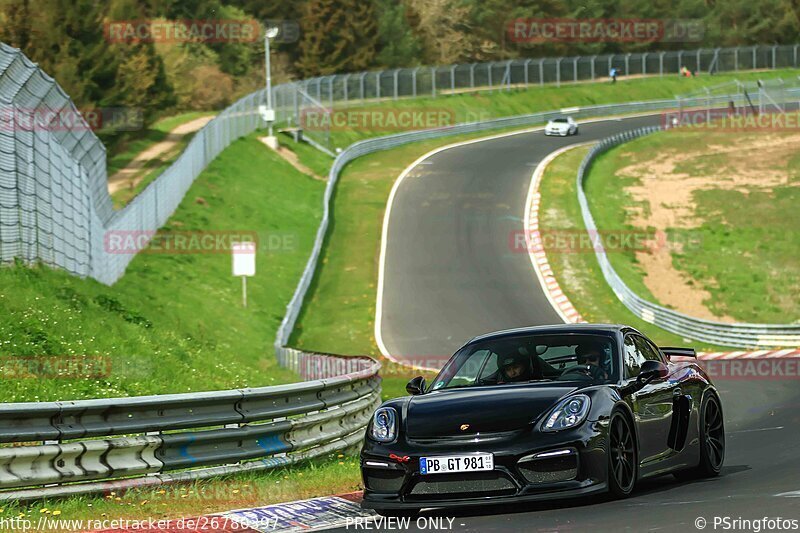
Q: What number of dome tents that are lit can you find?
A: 0